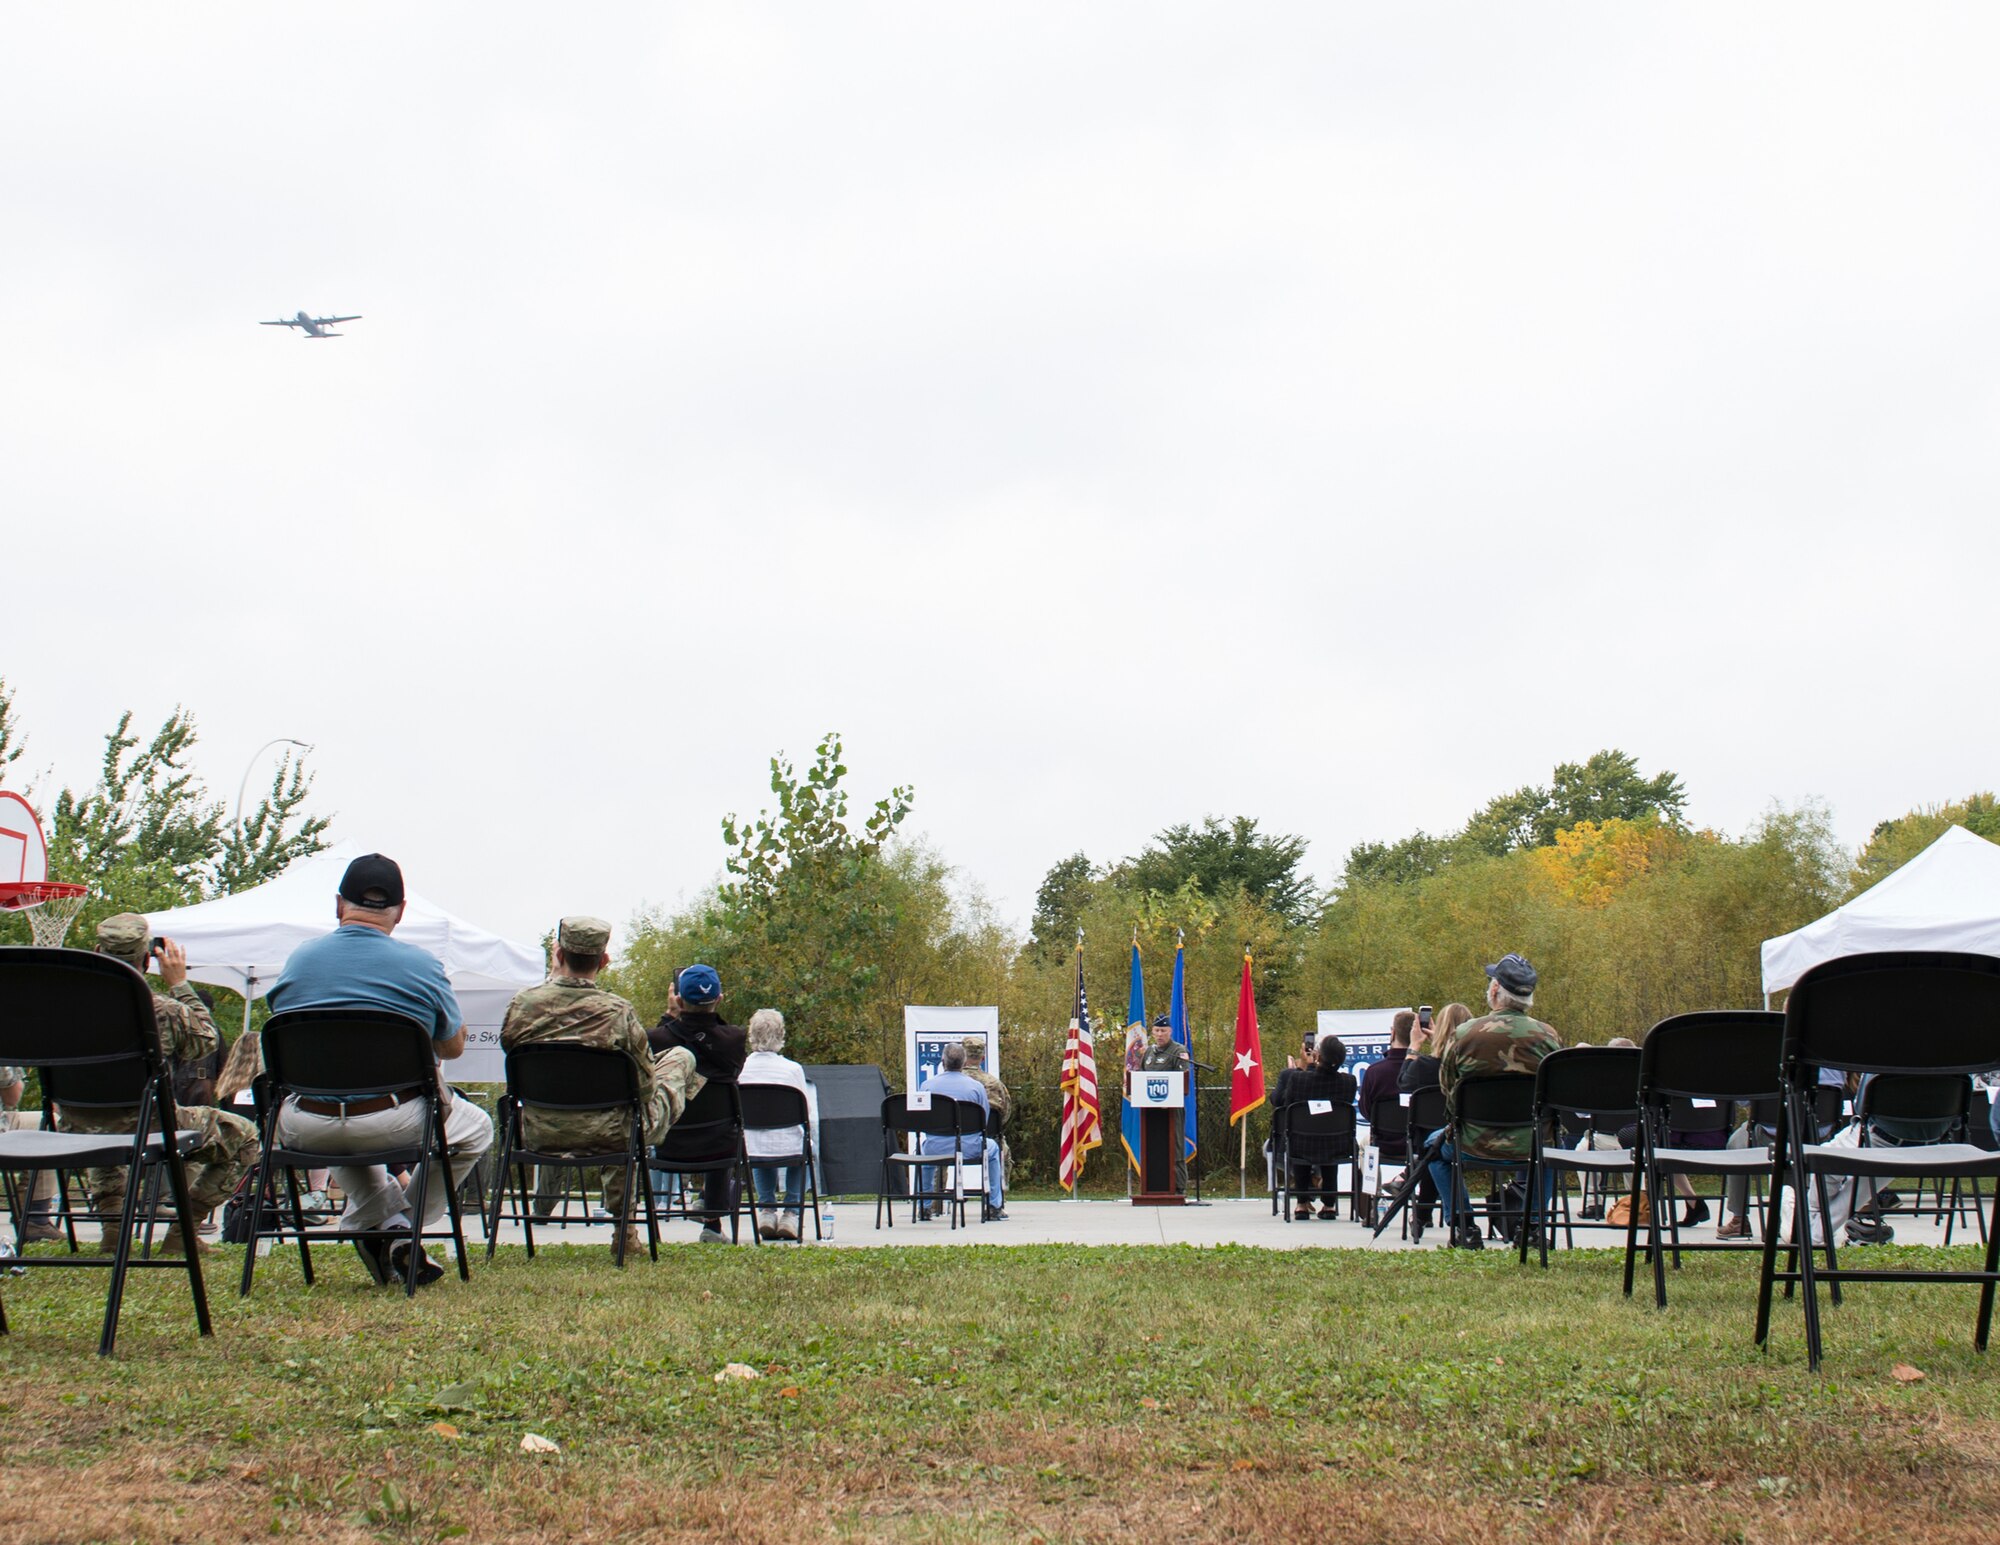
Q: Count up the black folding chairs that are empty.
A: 5